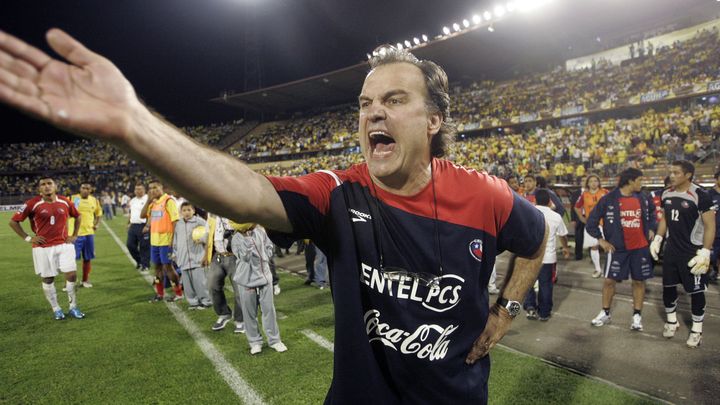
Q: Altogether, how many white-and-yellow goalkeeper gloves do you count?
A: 2